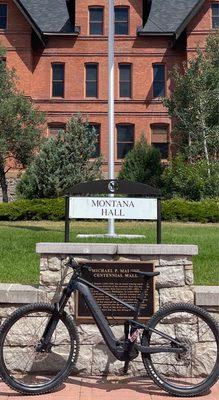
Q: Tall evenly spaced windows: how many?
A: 4